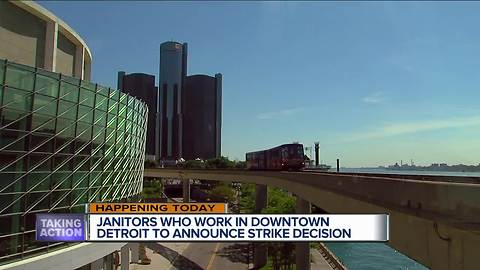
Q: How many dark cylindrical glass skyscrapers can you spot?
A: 3